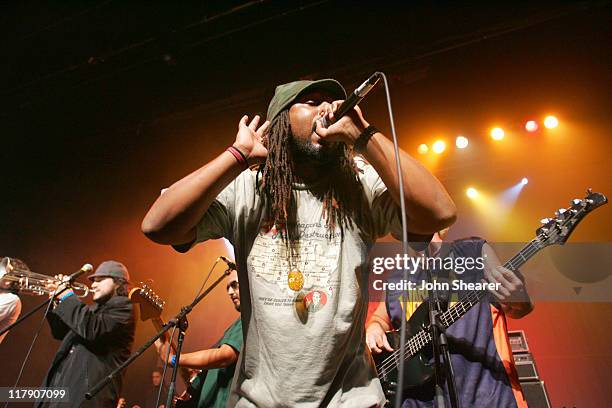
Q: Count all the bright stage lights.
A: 8